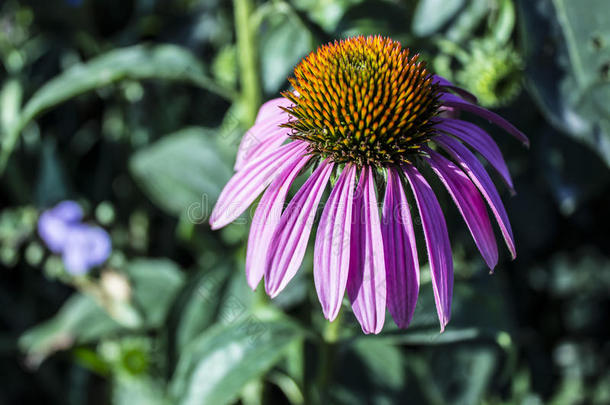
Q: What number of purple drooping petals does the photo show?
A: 14